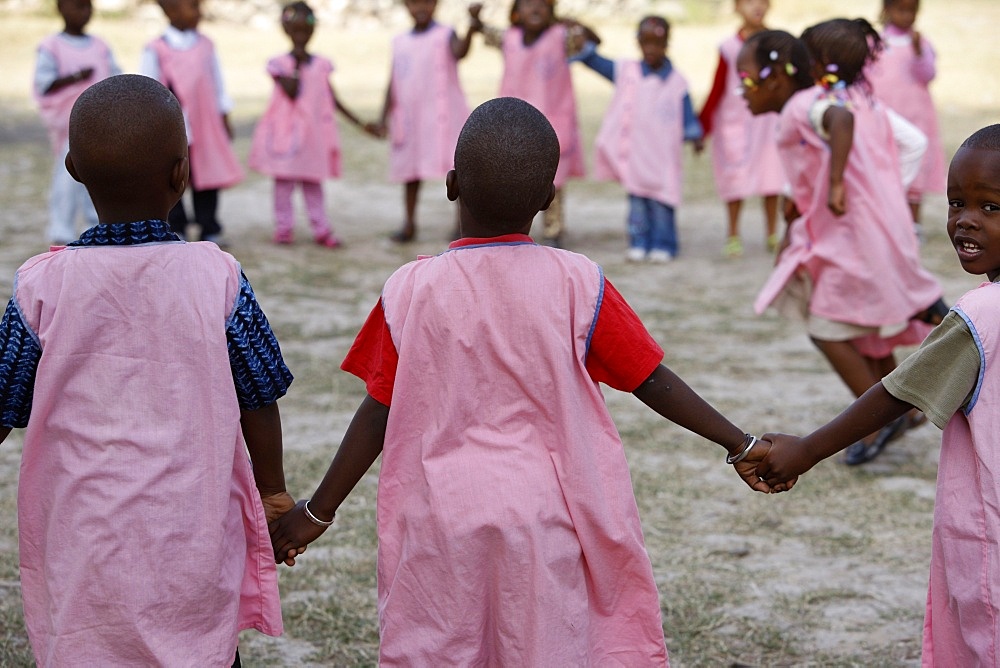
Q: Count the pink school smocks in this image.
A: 13